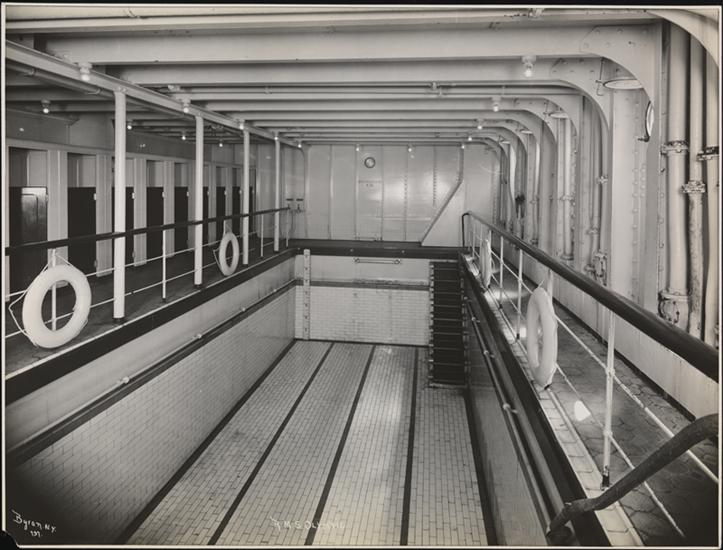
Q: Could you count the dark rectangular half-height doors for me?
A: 9